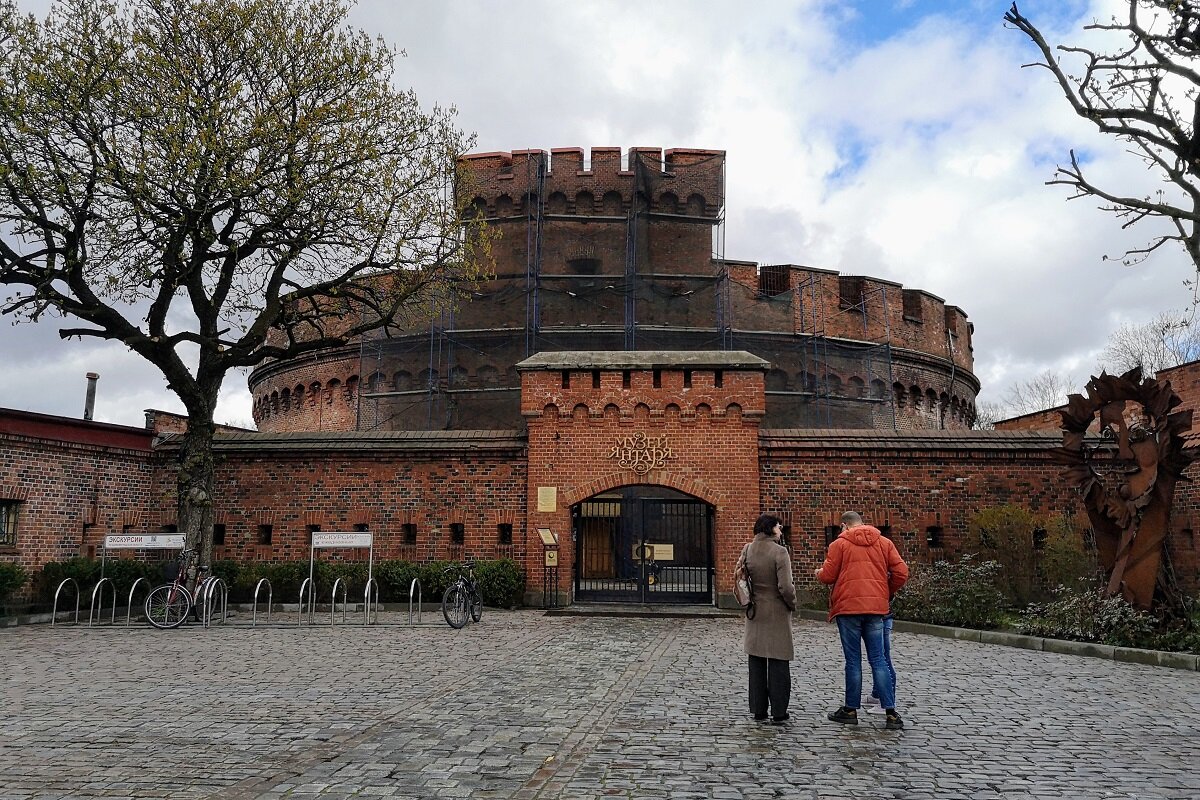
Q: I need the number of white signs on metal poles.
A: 2